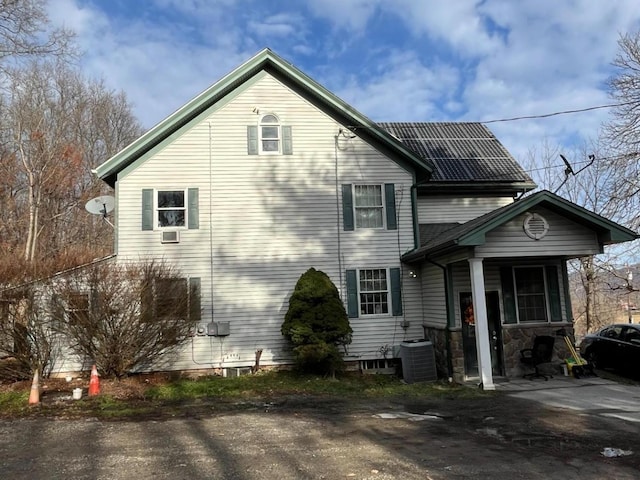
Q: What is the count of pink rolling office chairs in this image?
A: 0